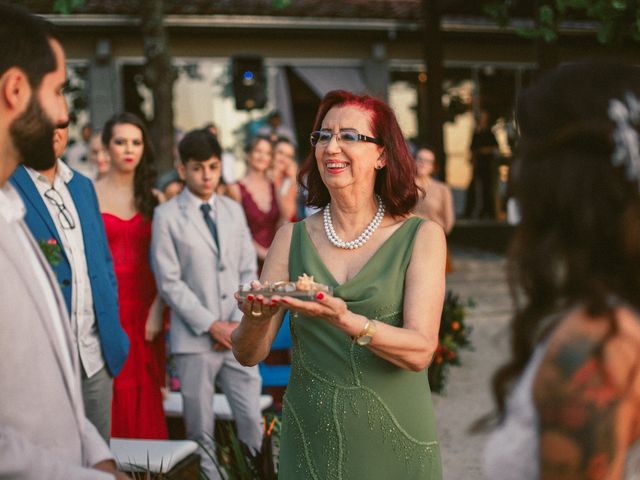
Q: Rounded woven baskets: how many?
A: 0